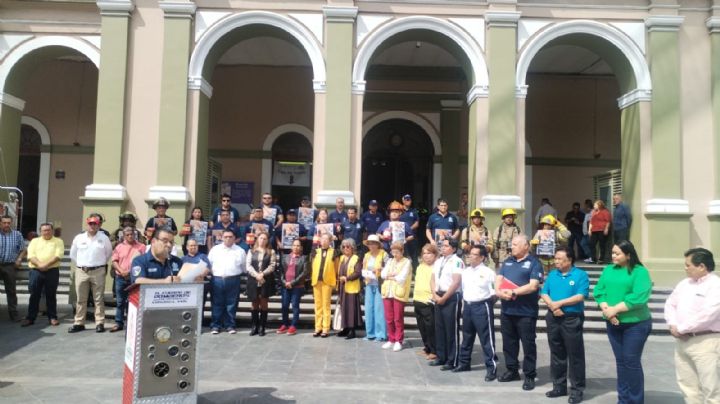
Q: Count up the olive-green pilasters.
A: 6